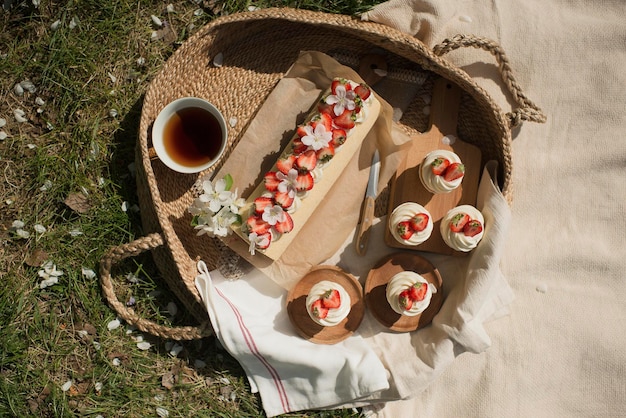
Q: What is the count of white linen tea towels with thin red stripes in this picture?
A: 1